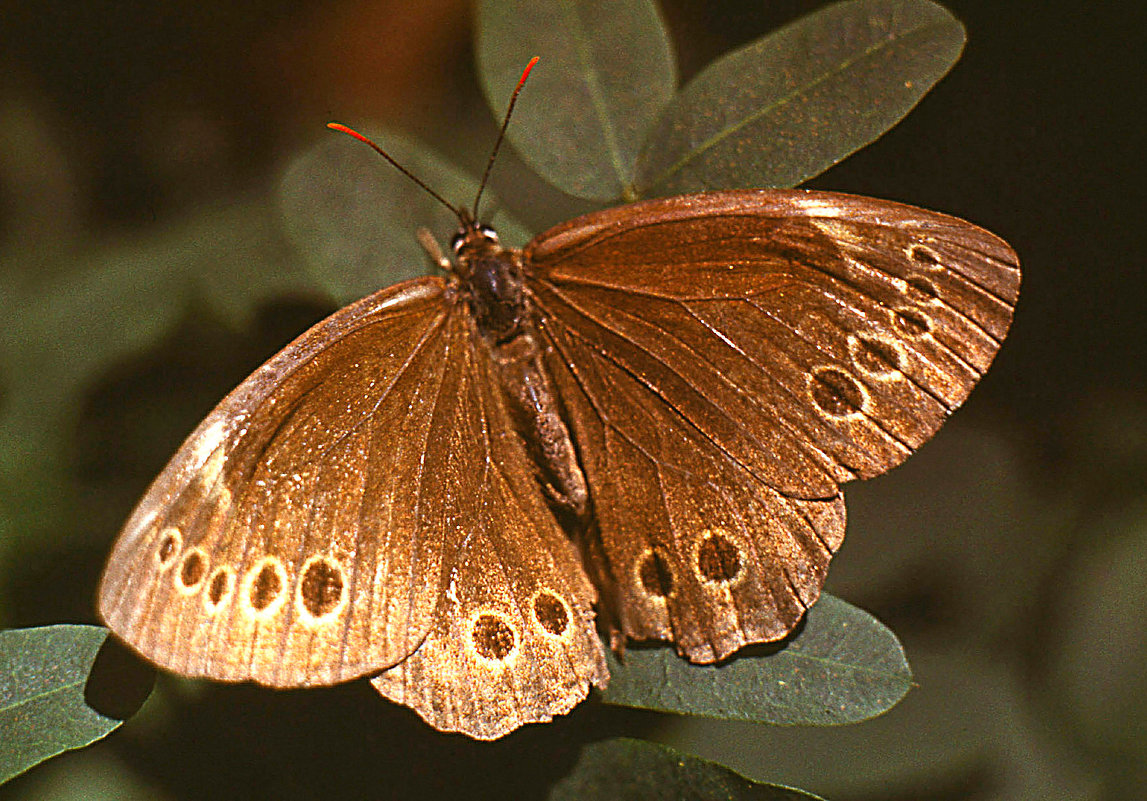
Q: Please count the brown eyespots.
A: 14